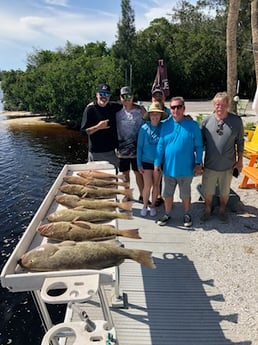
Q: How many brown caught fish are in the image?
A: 7